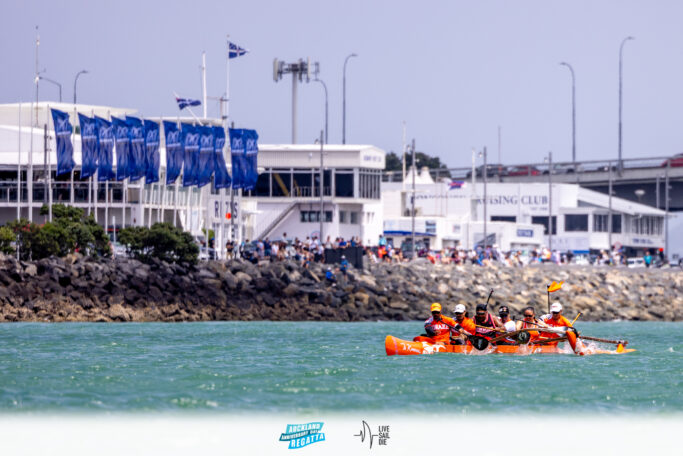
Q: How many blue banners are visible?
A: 12